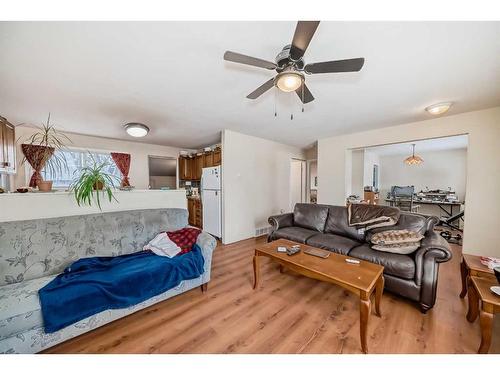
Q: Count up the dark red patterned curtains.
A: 2